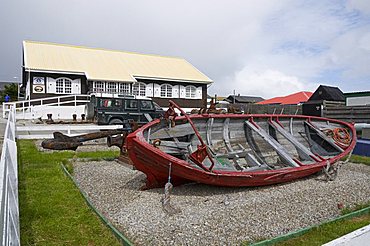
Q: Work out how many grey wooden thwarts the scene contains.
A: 3